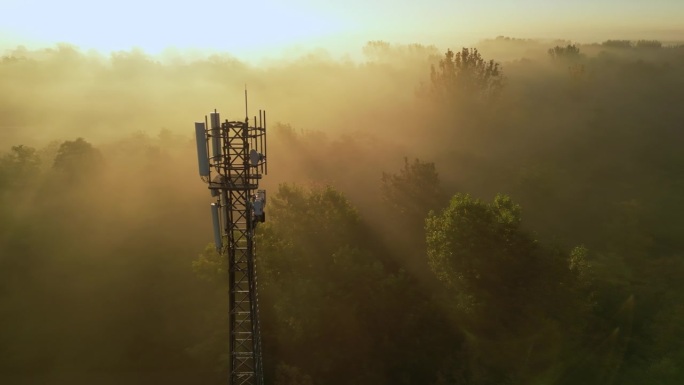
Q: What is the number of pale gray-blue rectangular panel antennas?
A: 3